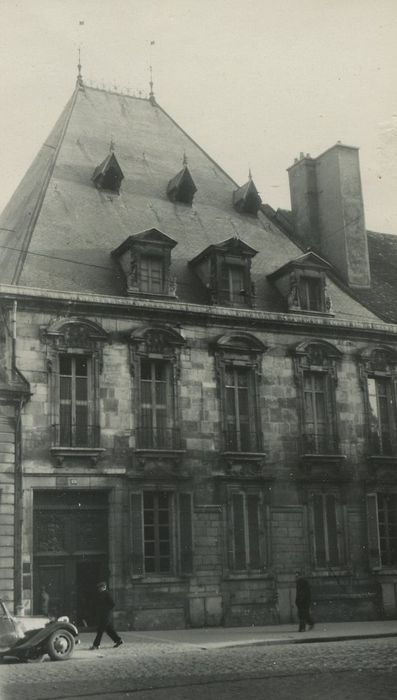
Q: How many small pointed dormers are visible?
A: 3